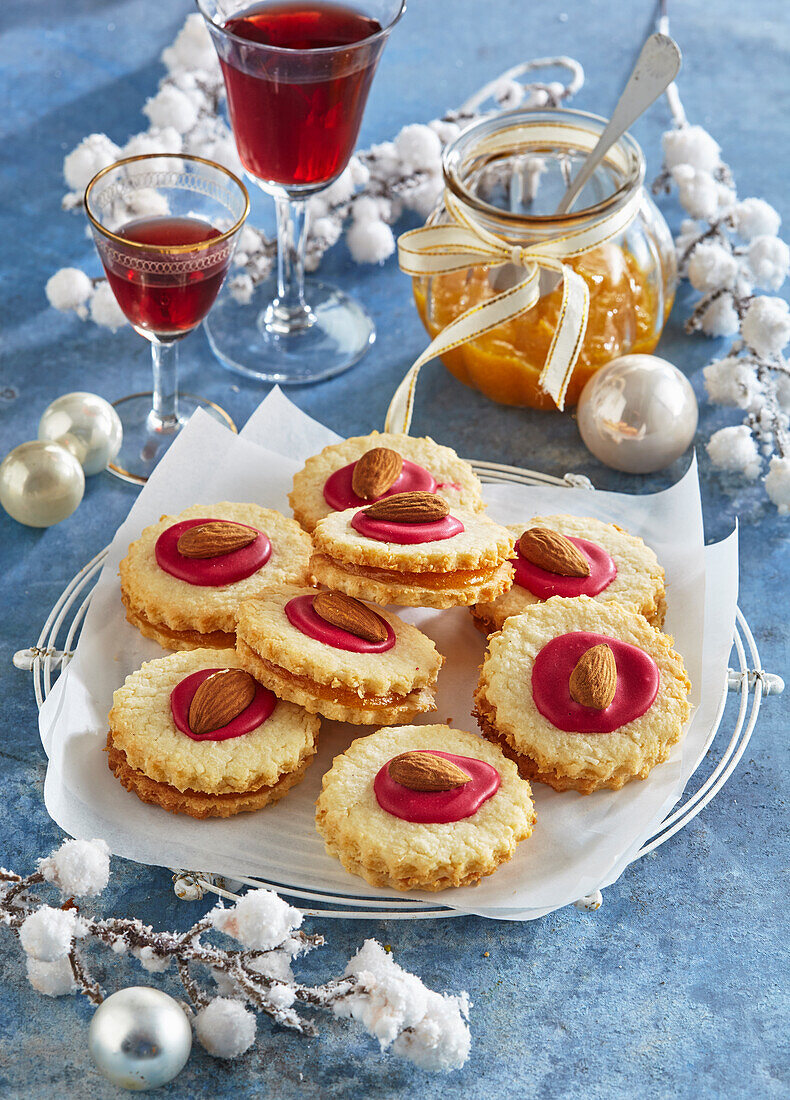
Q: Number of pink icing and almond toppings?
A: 8